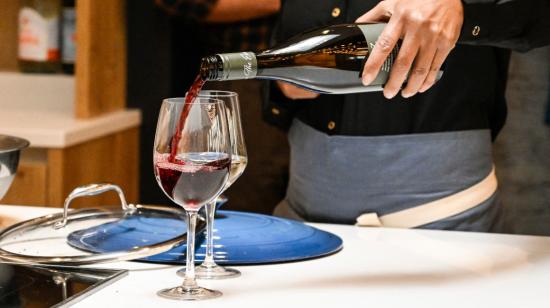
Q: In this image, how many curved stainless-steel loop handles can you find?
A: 1